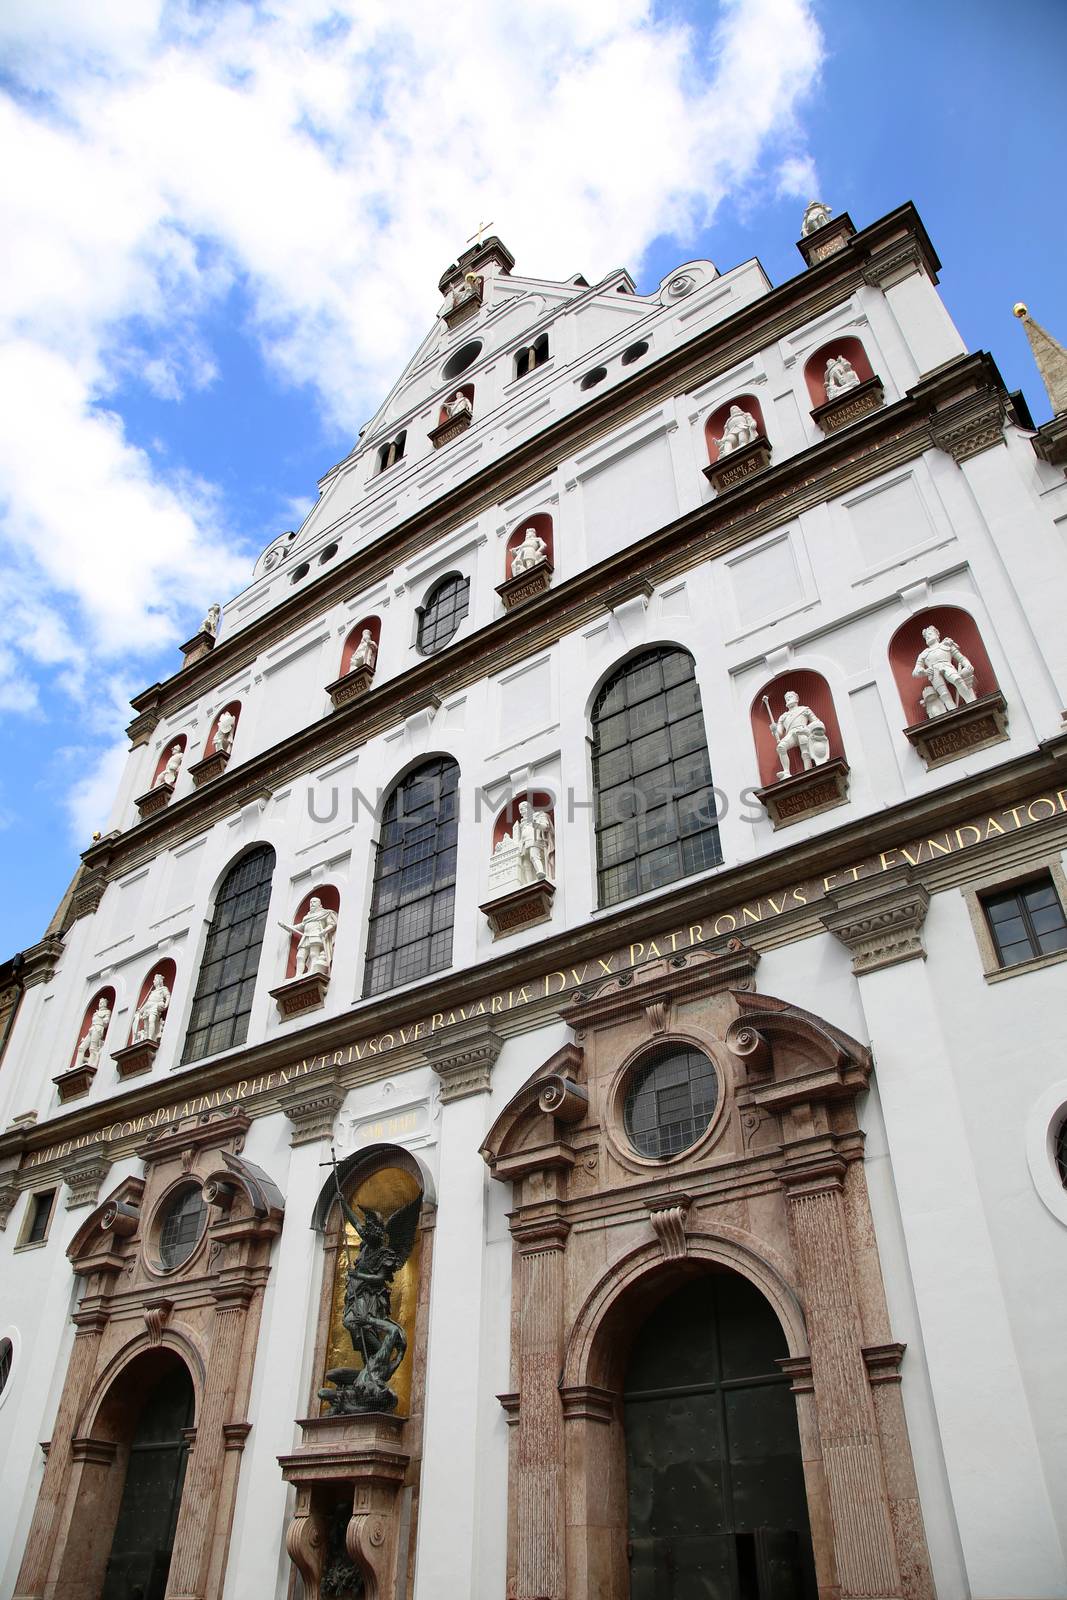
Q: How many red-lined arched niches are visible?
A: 13